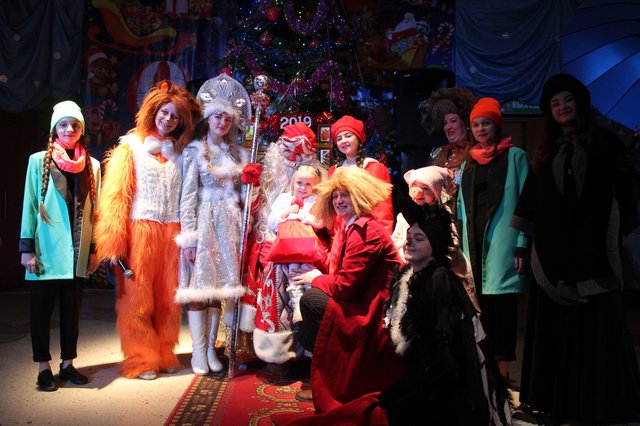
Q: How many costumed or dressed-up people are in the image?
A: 12